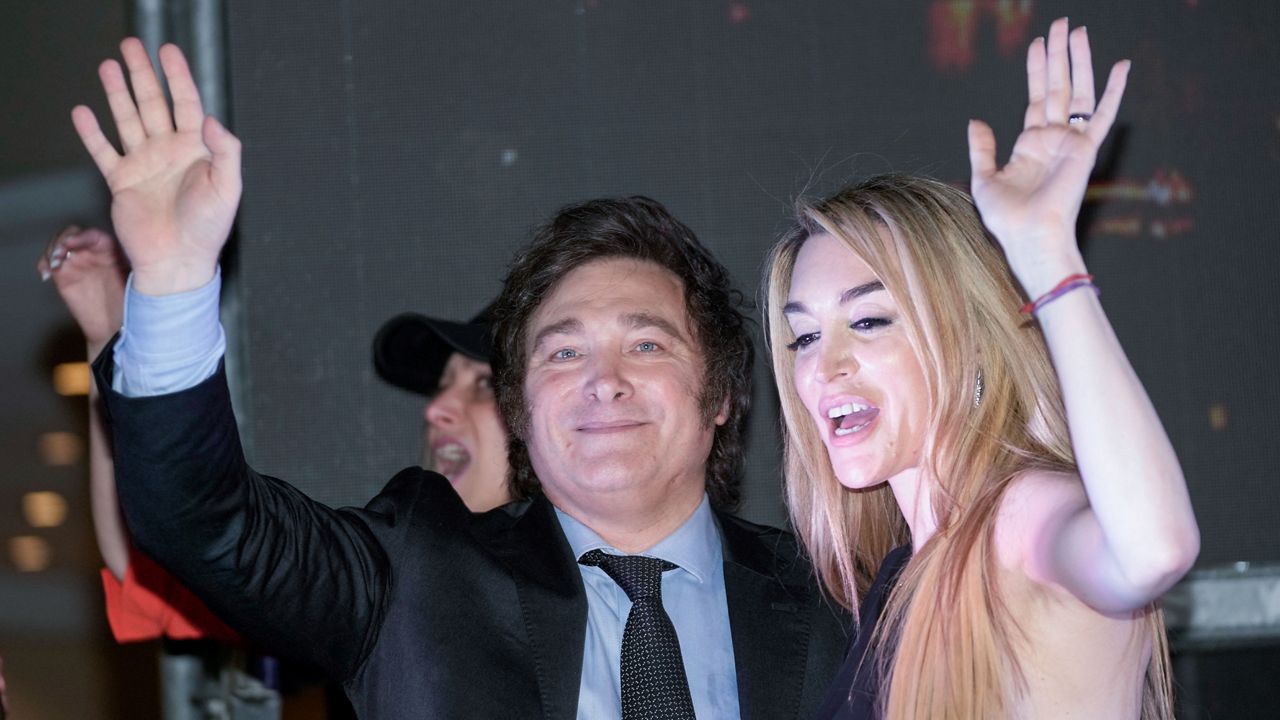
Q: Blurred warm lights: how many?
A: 4